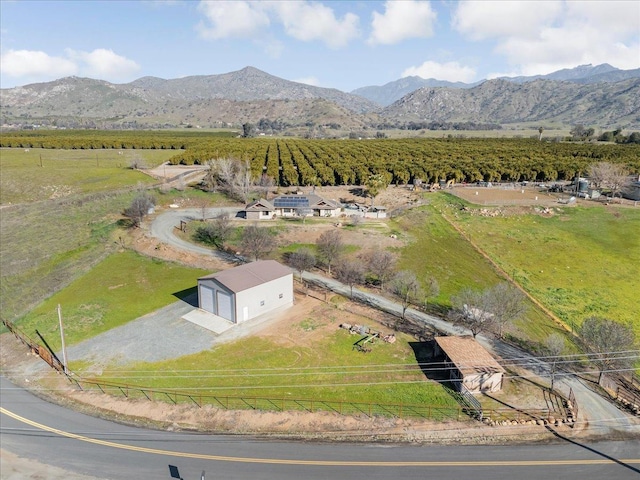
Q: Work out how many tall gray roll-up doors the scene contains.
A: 2